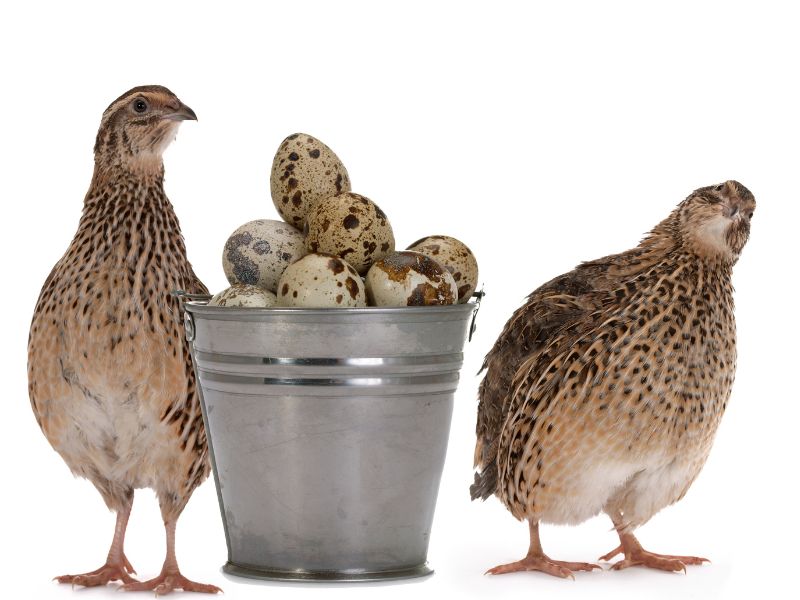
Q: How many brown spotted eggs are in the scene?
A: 7